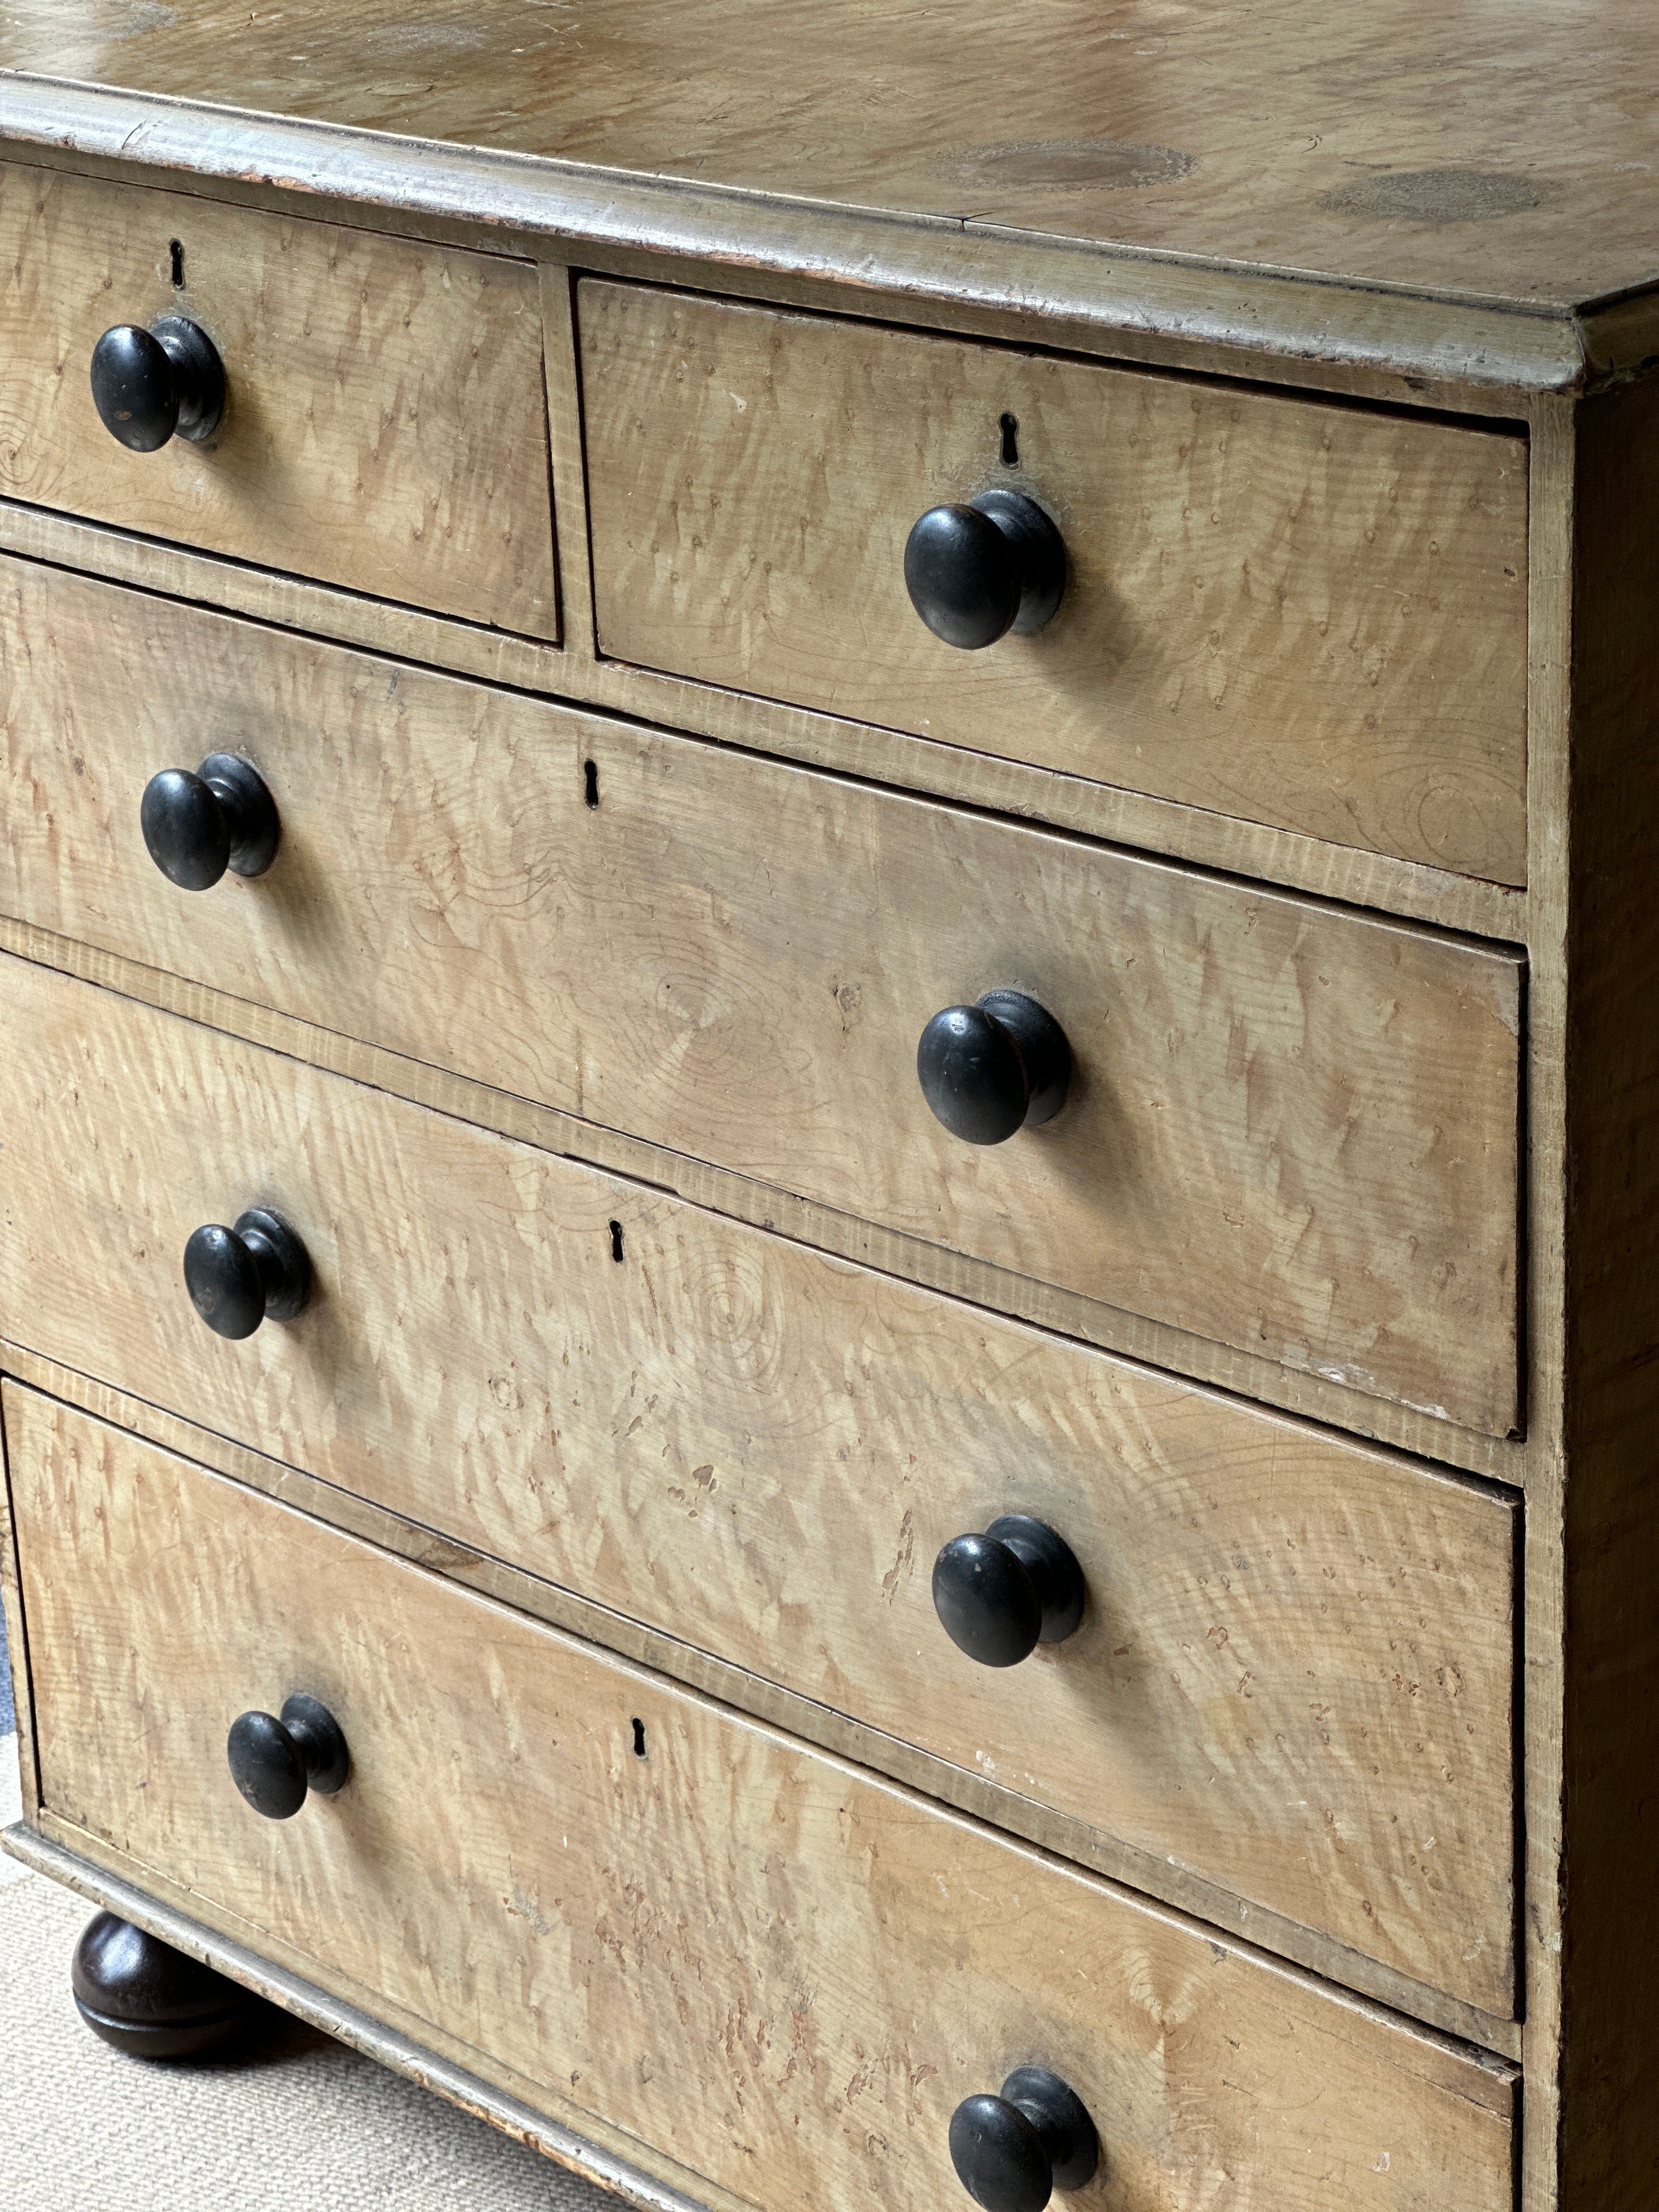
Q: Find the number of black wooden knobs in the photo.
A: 8